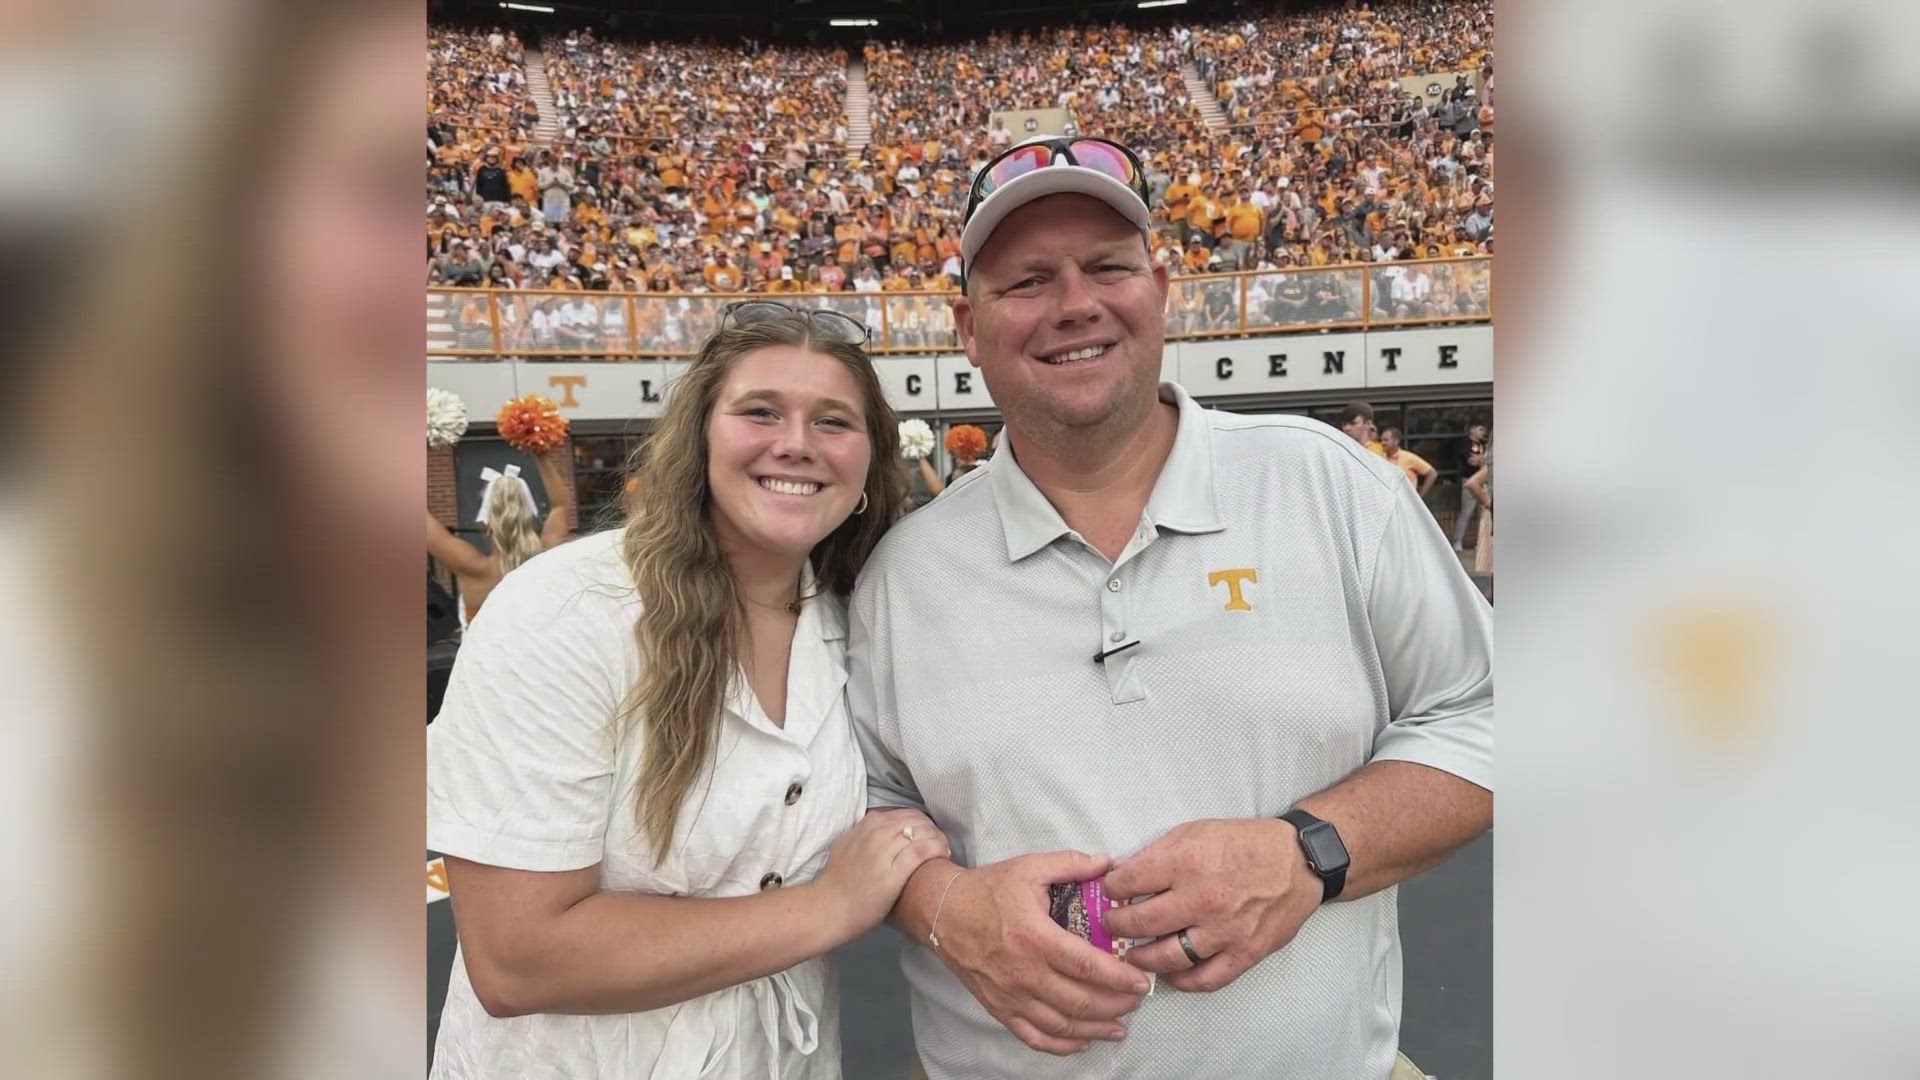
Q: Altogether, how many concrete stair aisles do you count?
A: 3